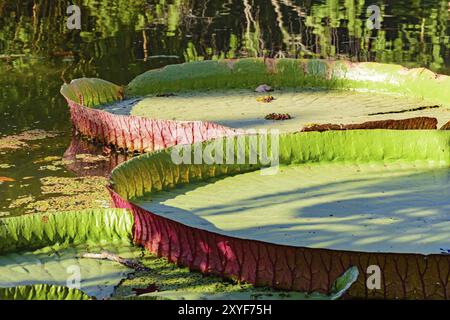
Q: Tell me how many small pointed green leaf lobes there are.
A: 1